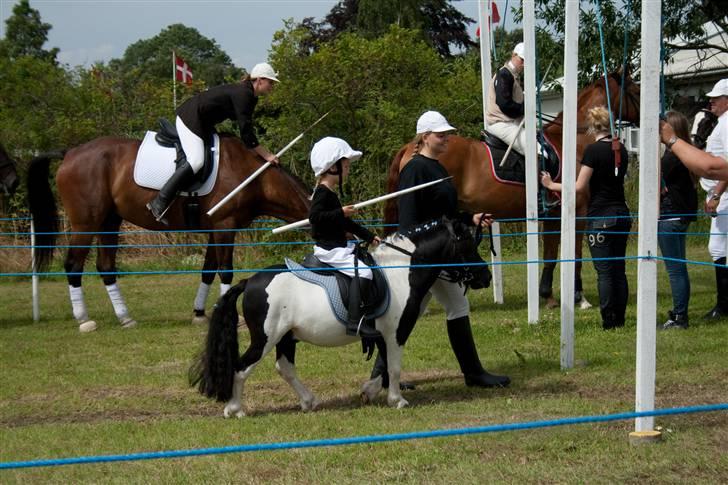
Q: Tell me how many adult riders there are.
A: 2